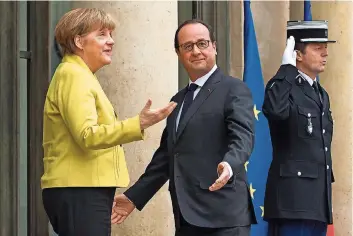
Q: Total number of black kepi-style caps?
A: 1